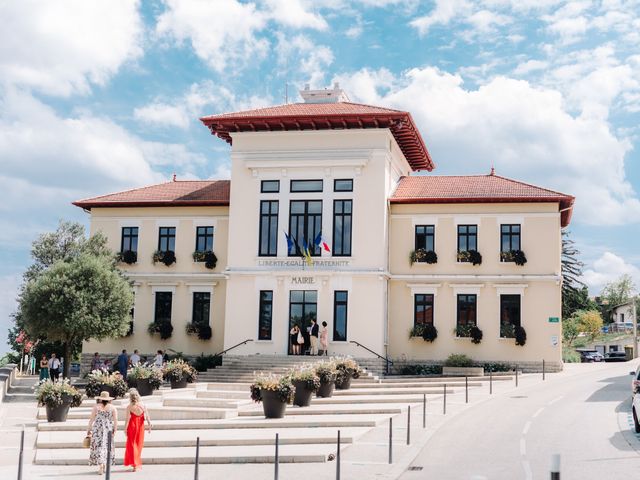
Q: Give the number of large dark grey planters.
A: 8